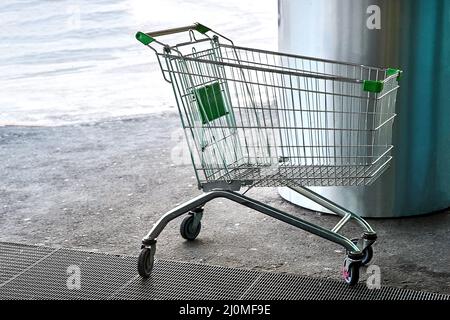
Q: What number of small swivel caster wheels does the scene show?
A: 4